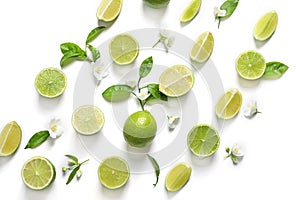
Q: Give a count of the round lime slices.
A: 7